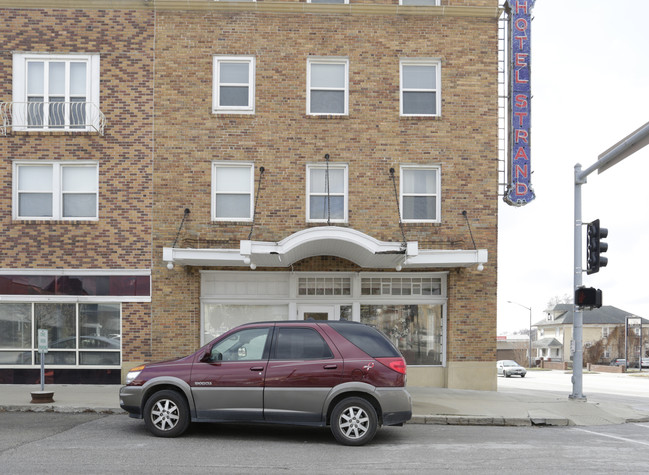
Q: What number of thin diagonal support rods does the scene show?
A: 5